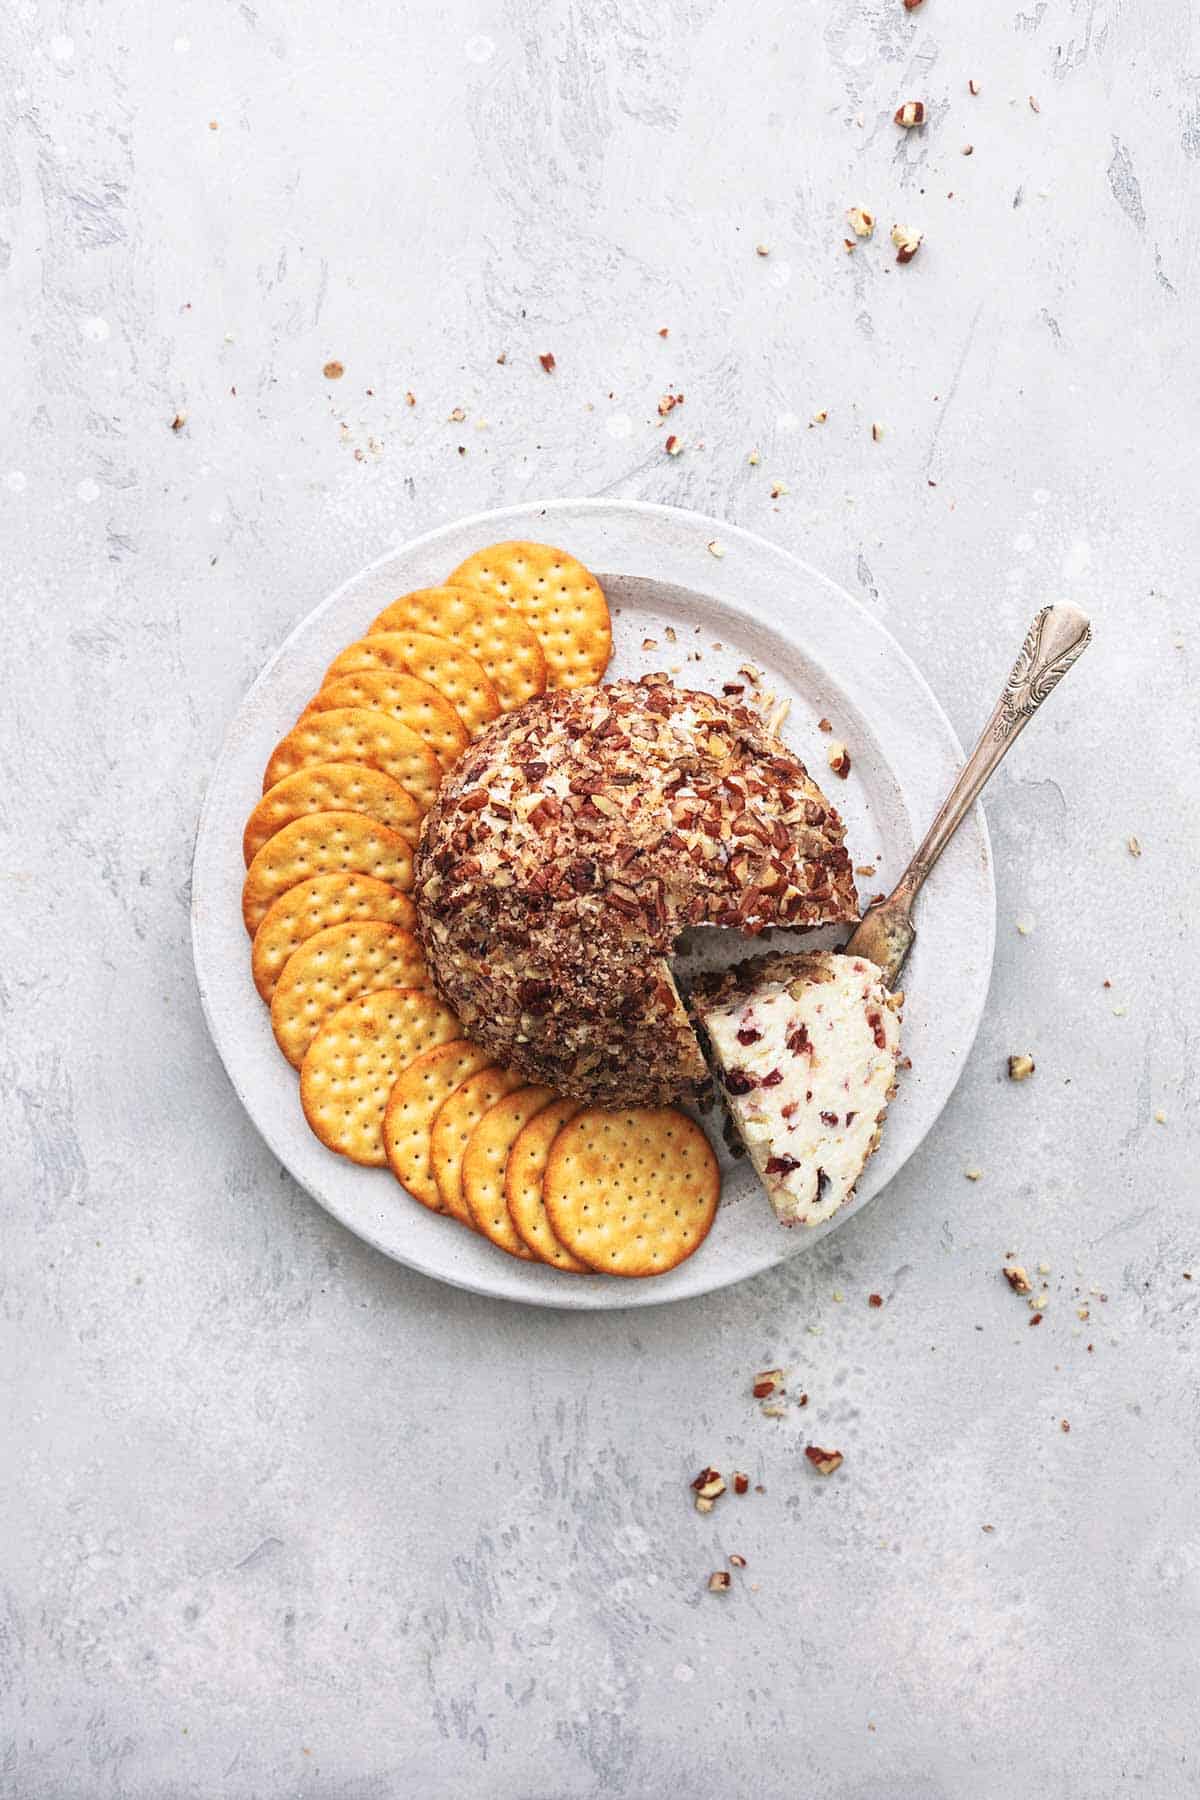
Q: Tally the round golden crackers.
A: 15